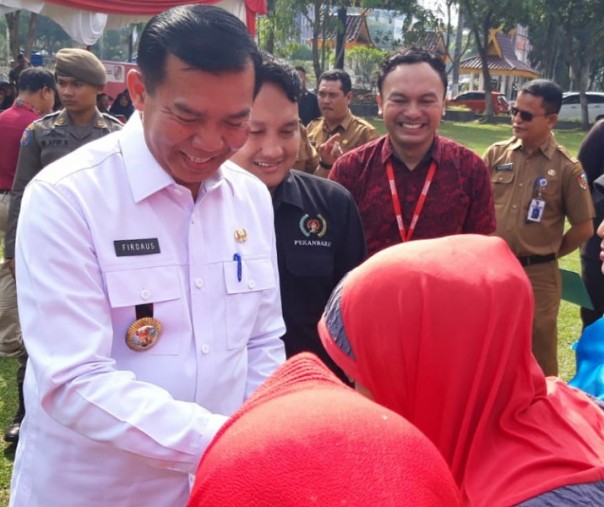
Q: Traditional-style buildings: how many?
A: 3